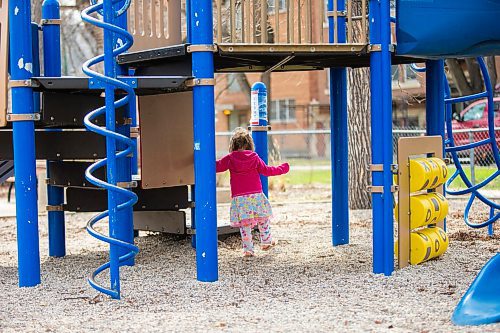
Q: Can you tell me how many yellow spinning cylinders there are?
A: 9